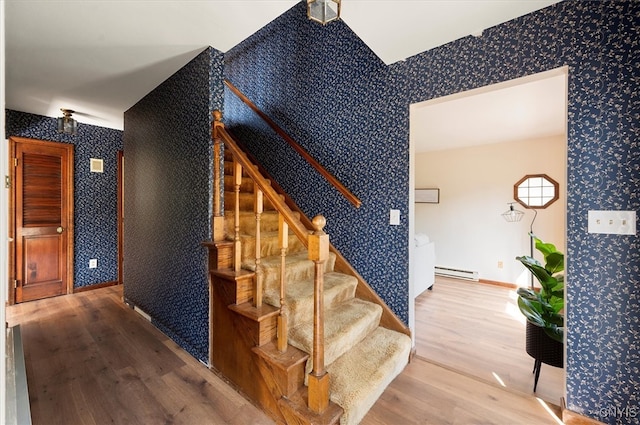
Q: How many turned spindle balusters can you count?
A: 3